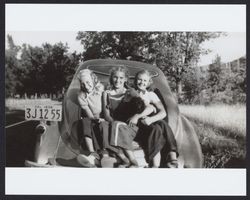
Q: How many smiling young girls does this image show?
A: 3